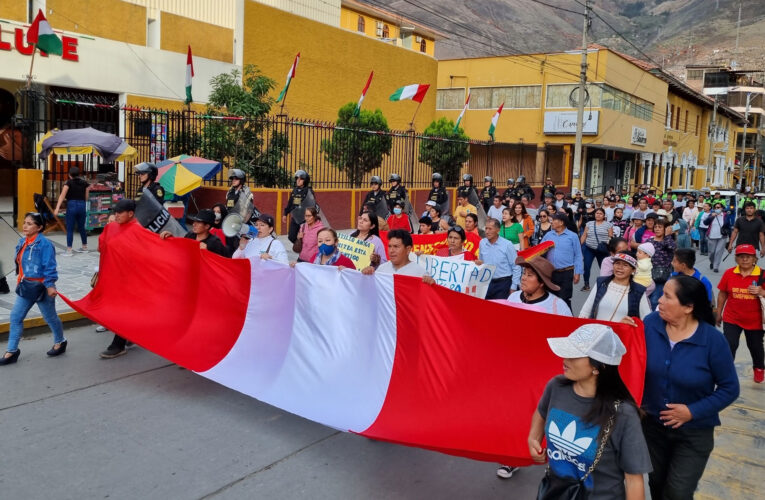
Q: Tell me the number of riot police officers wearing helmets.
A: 10